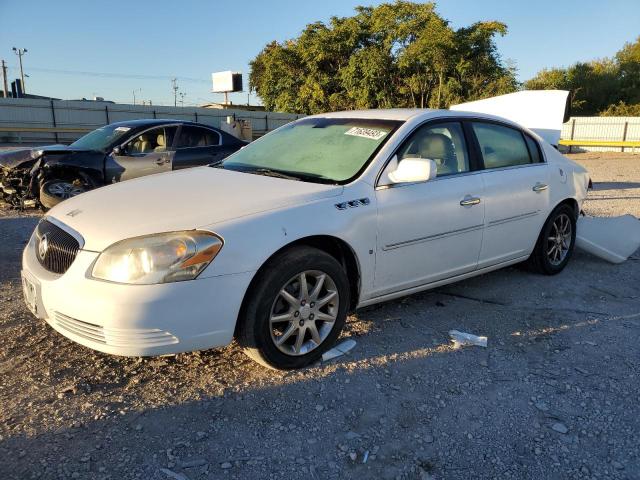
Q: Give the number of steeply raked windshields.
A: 2